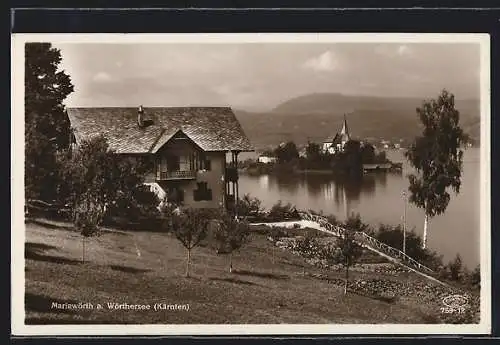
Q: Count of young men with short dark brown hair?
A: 0